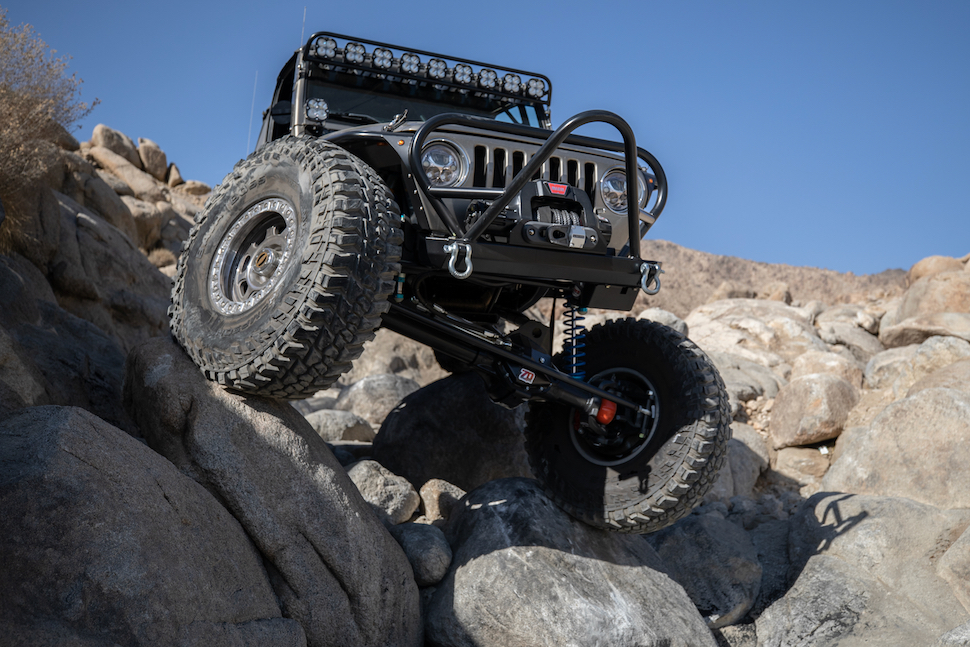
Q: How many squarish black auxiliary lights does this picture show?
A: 10